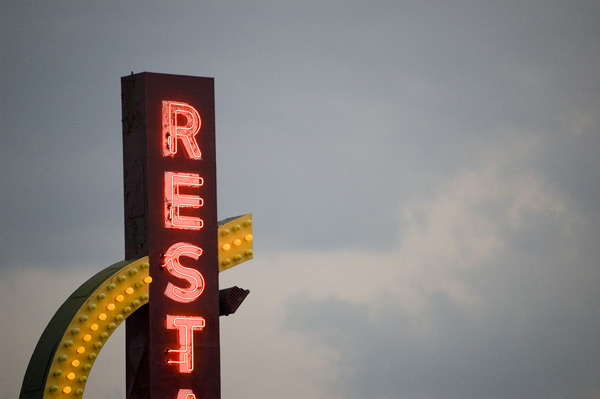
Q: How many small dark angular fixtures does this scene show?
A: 1